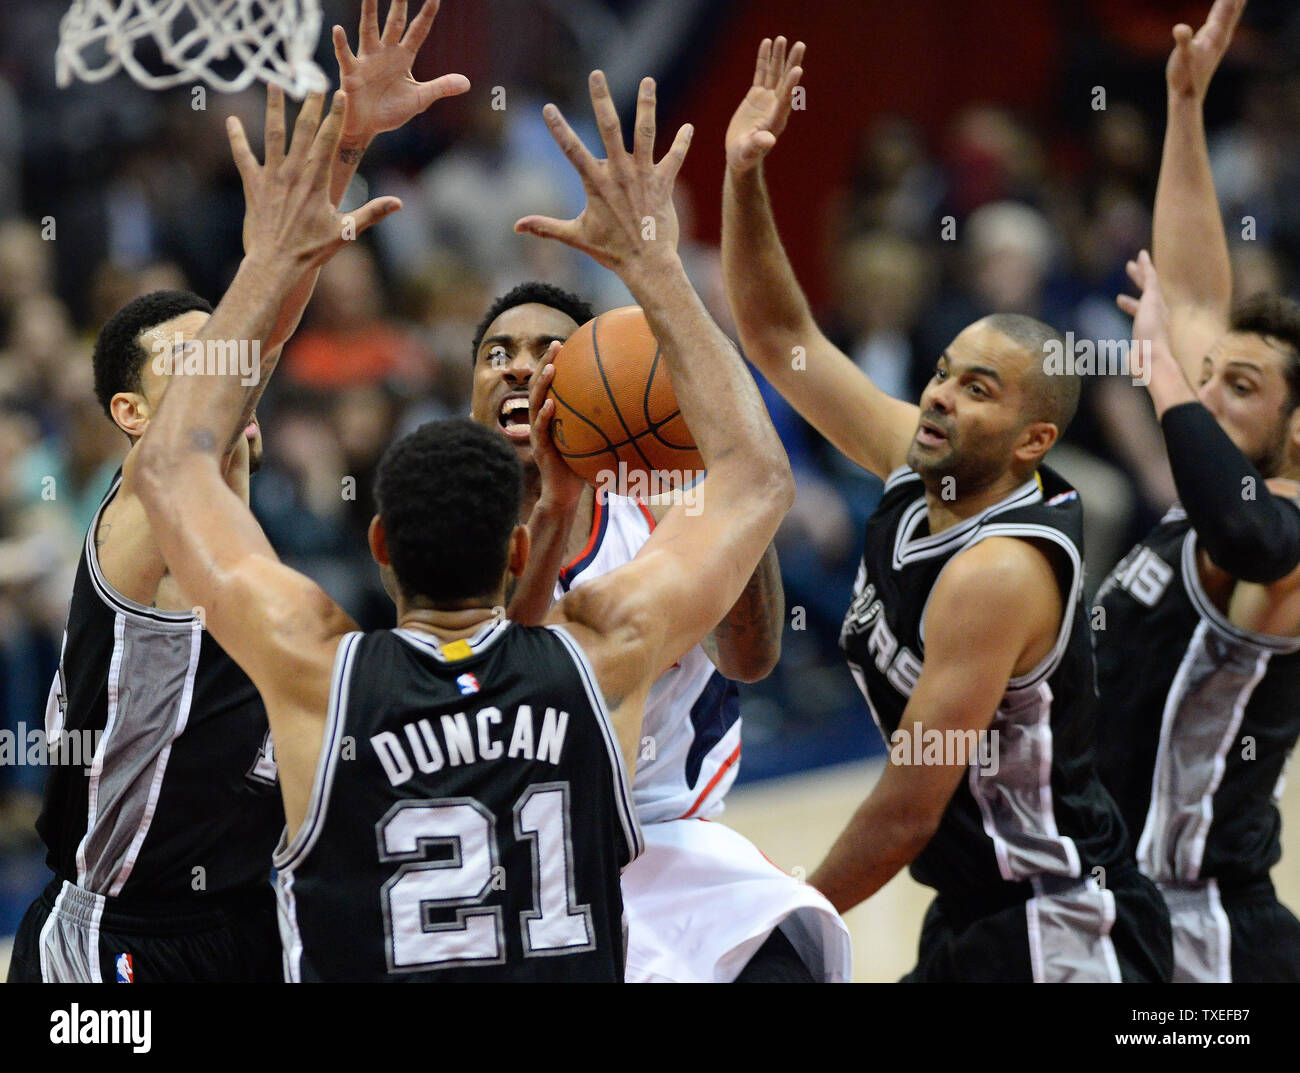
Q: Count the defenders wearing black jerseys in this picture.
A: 4